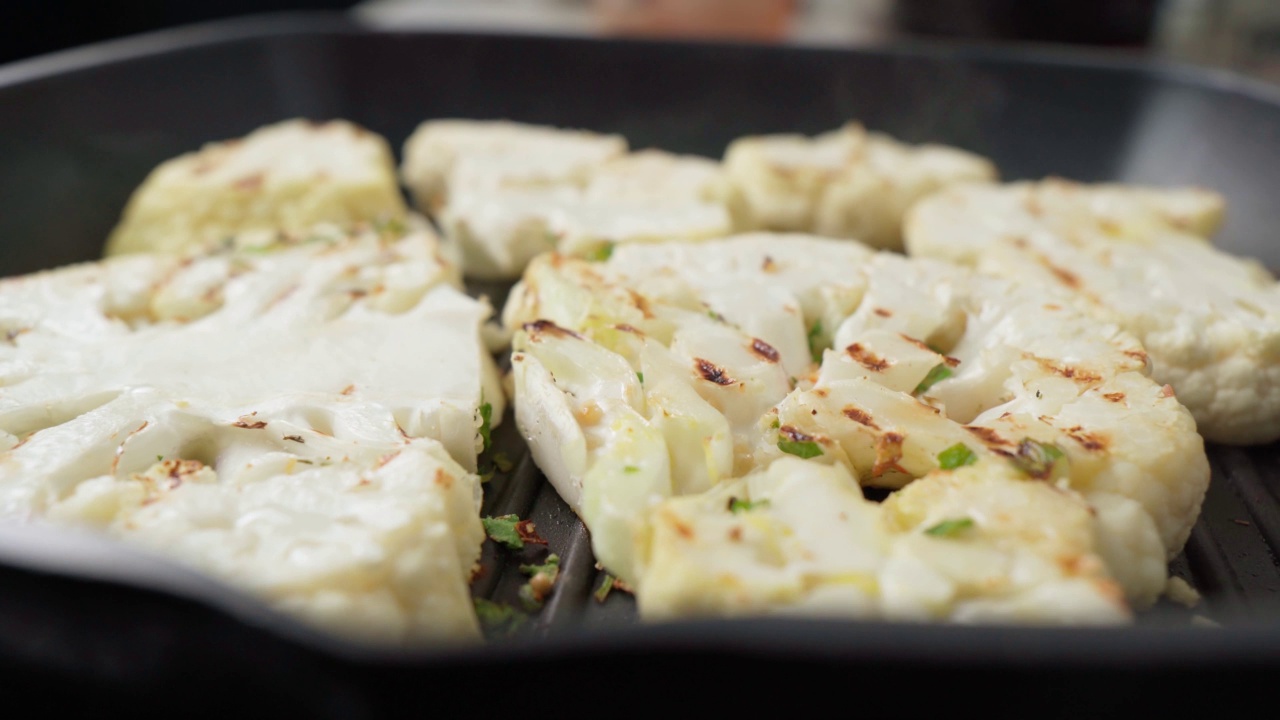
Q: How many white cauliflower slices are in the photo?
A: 6